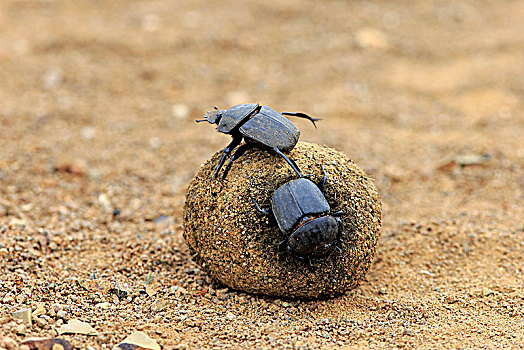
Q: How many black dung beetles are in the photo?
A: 2